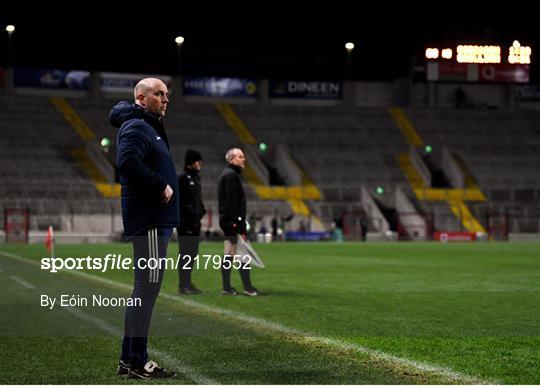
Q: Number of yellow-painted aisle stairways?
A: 3